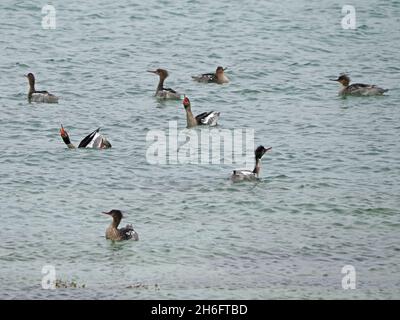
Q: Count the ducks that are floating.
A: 8